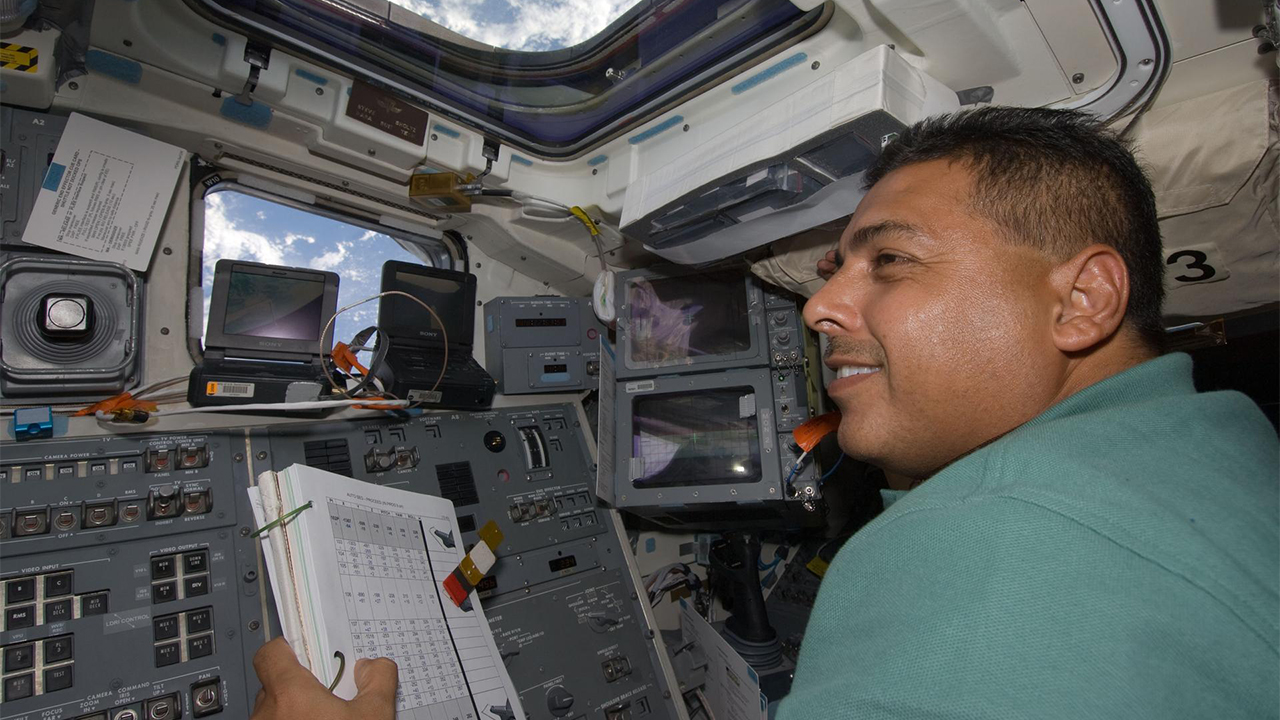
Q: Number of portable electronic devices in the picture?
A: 2